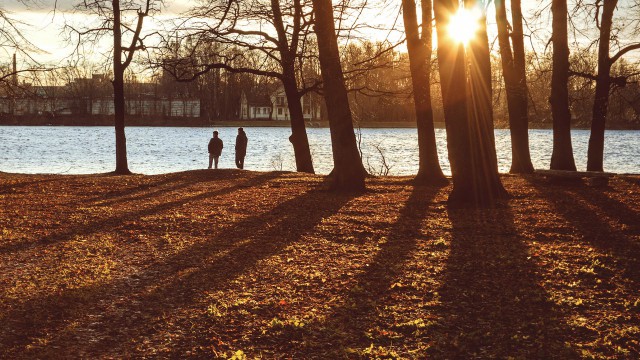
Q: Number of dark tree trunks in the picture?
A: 8